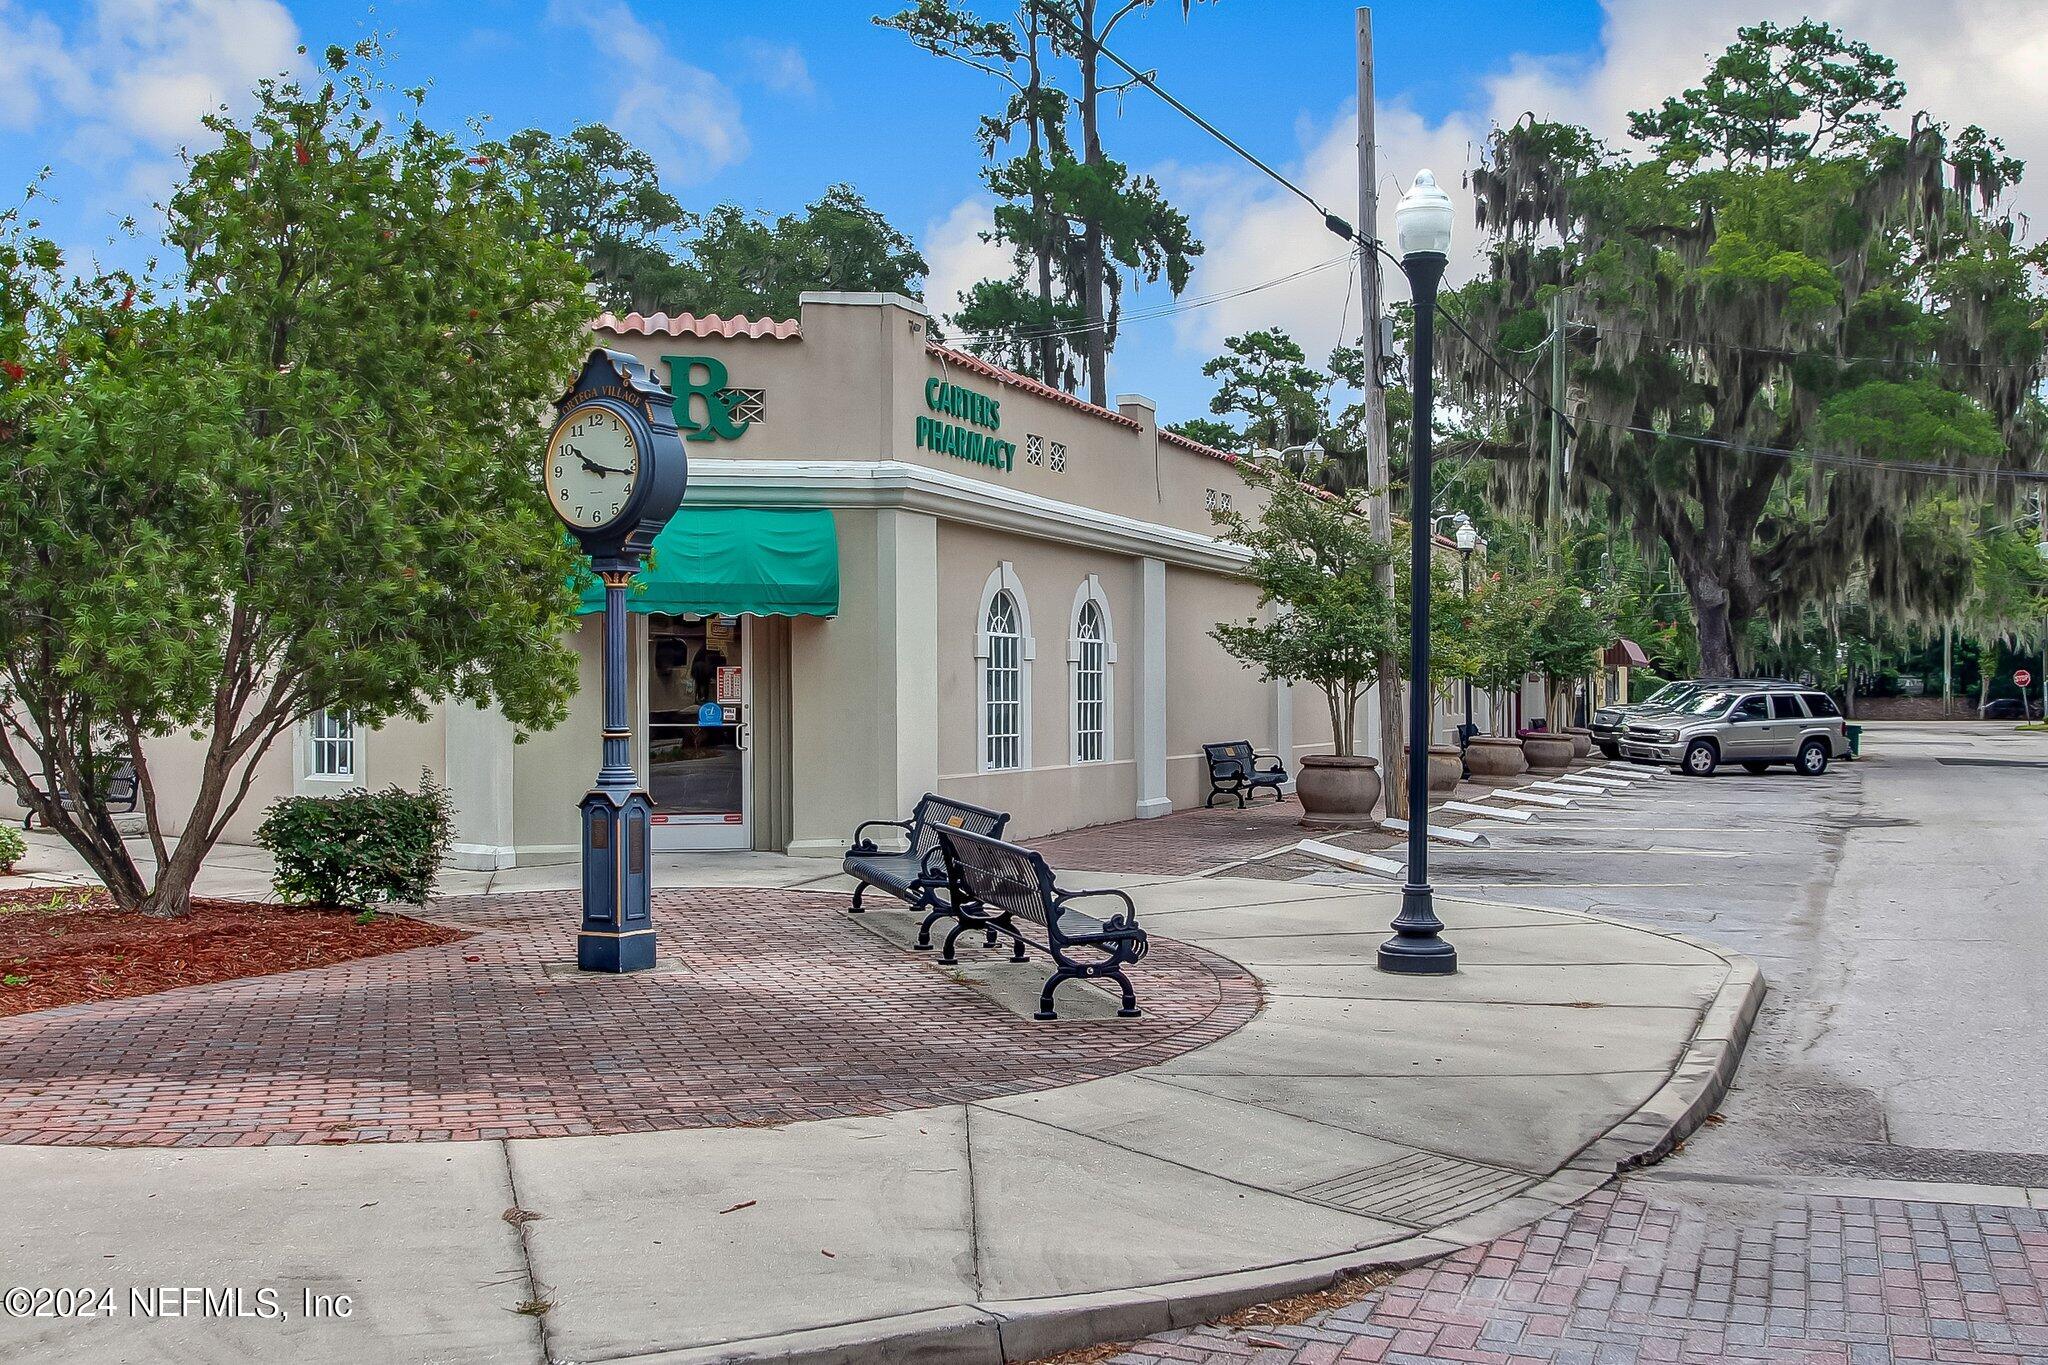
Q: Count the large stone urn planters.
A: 5